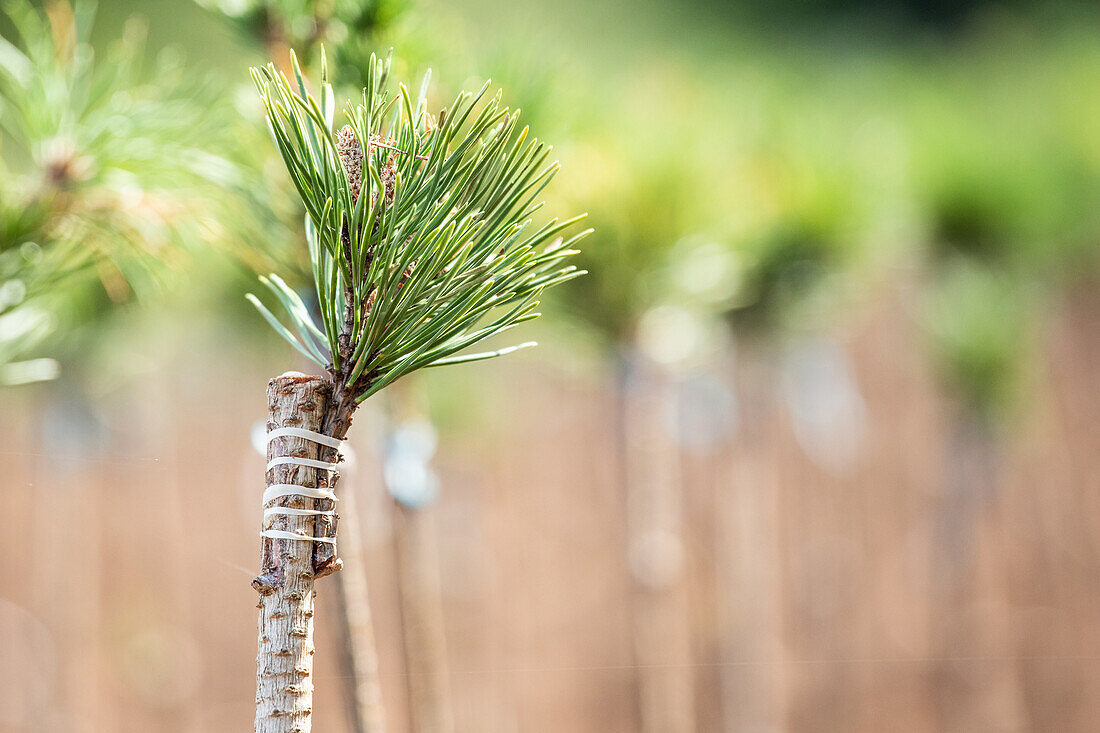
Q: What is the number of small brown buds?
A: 2